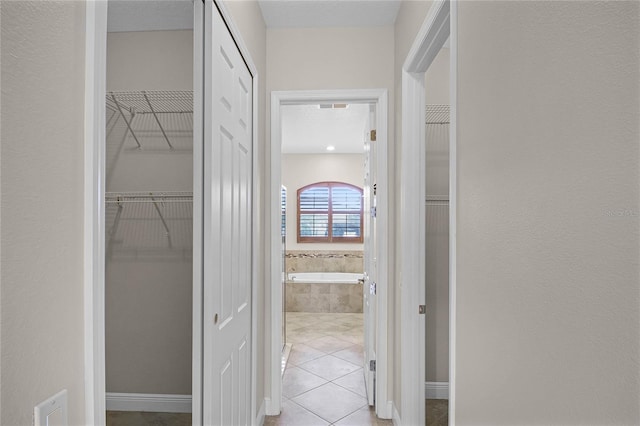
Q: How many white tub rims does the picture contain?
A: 1